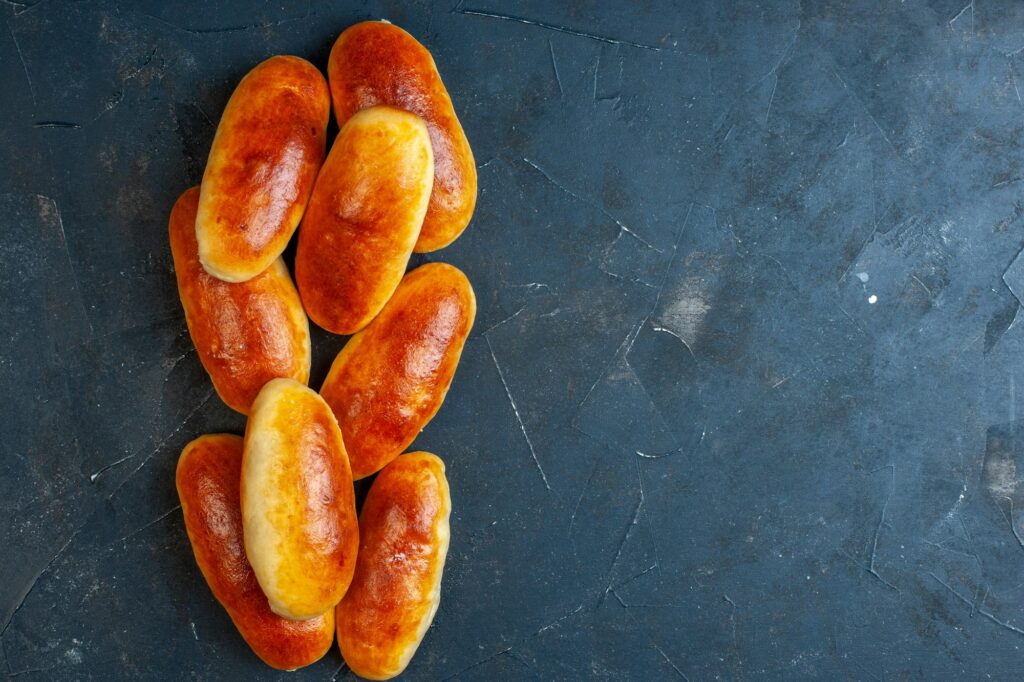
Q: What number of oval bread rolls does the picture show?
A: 8